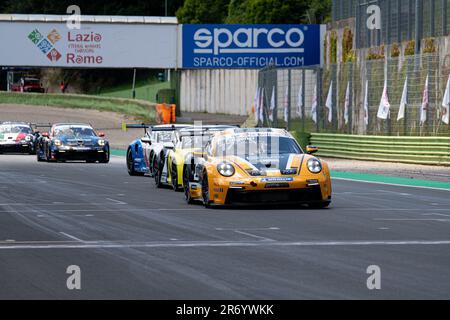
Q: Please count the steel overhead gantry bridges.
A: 1